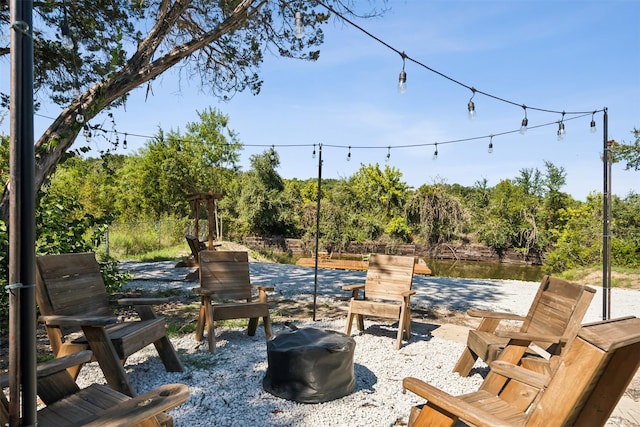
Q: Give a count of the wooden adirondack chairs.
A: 6